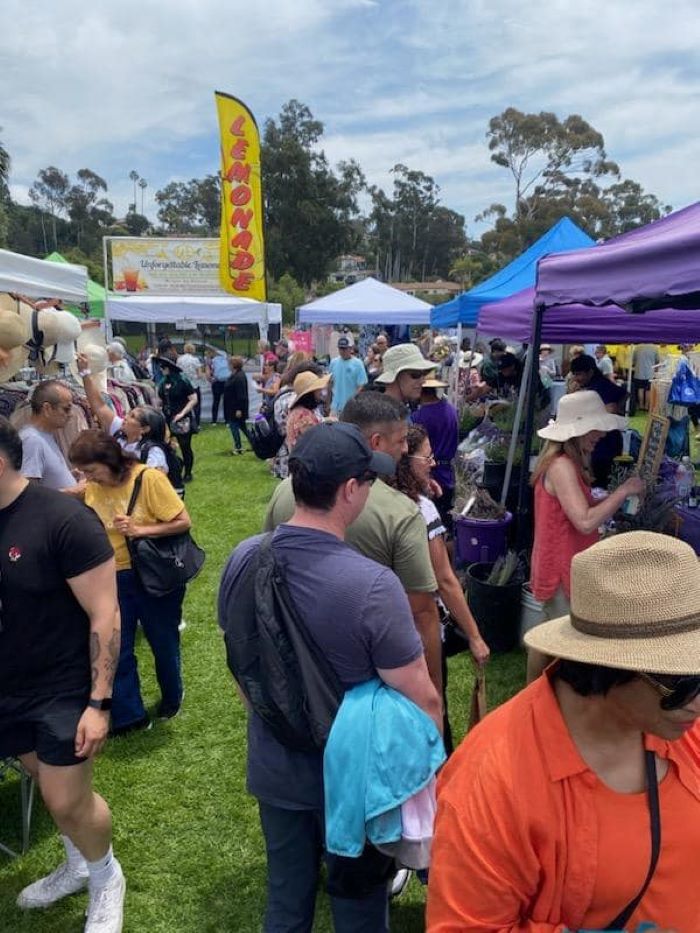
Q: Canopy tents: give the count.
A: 7